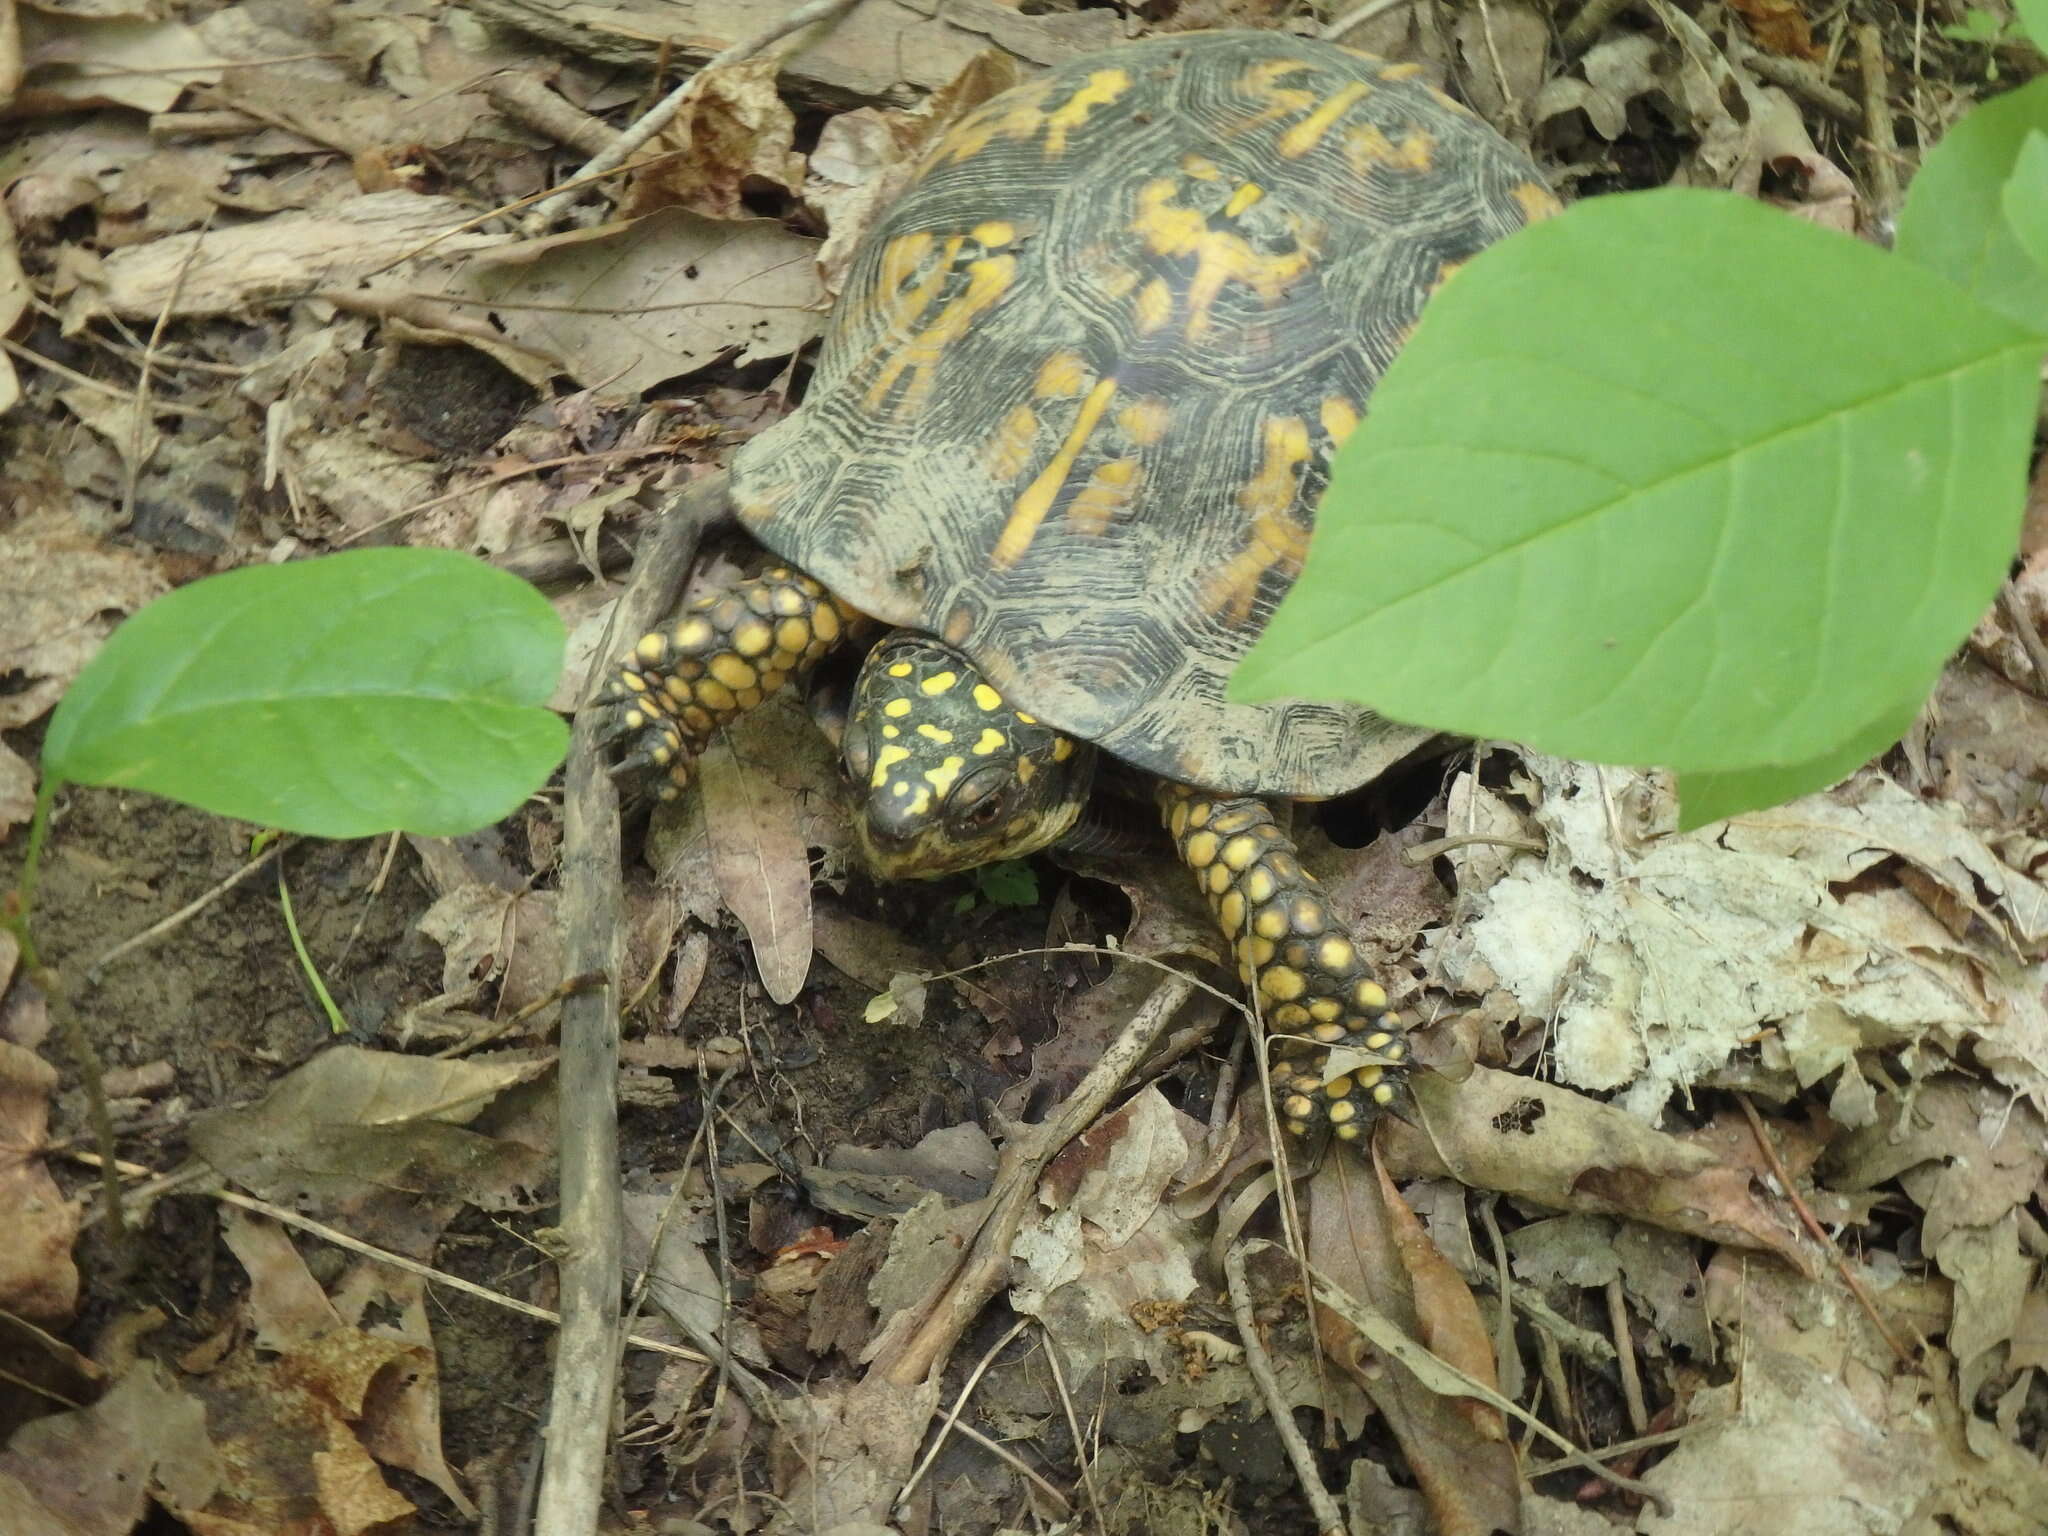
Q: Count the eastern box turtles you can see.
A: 1